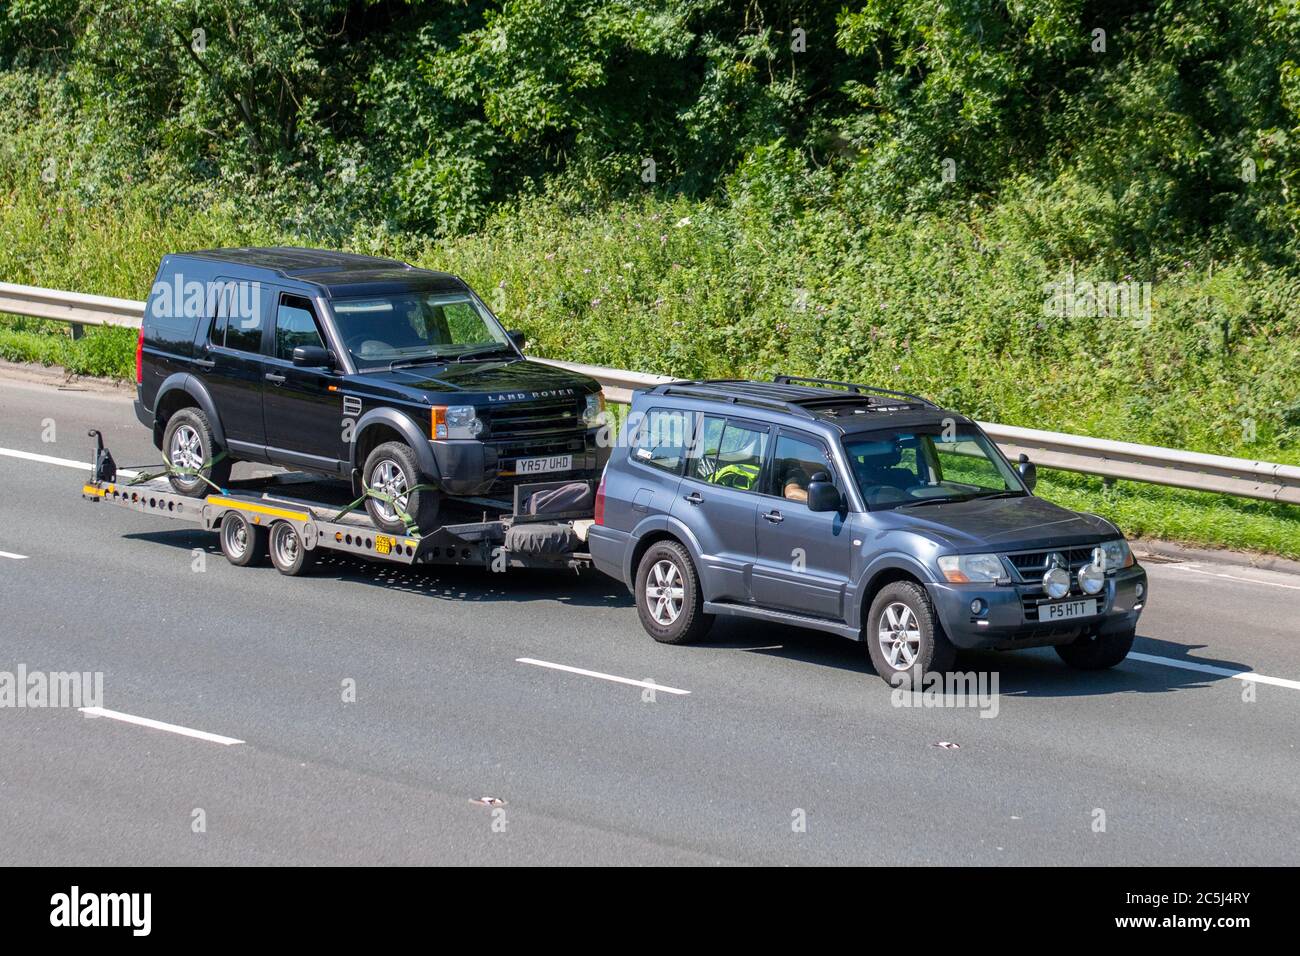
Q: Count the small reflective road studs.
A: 2